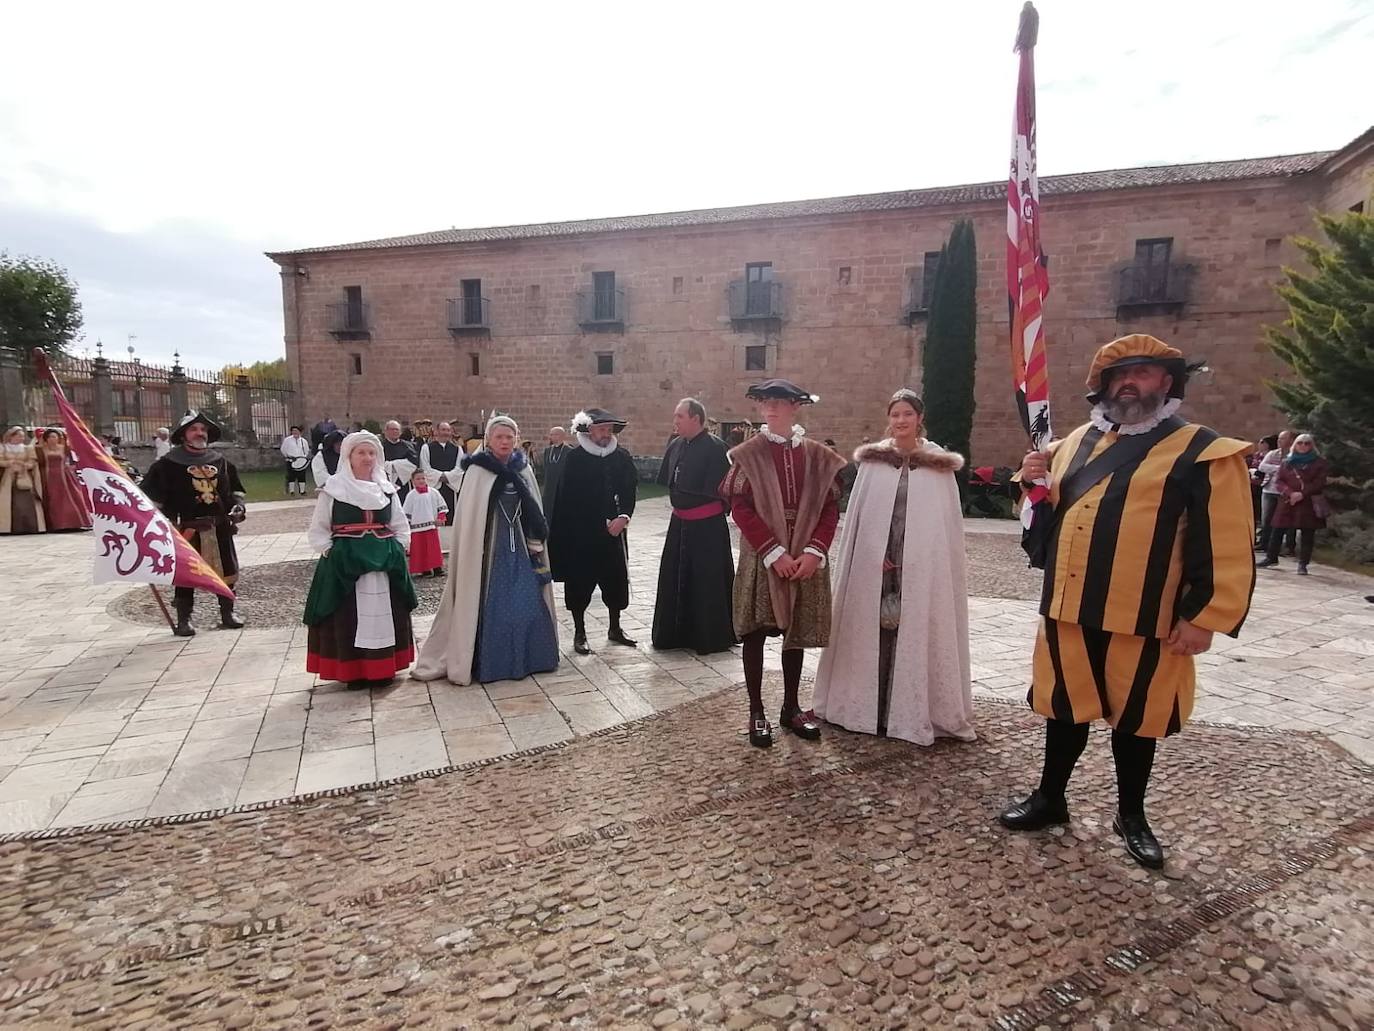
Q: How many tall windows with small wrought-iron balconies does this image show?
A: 6